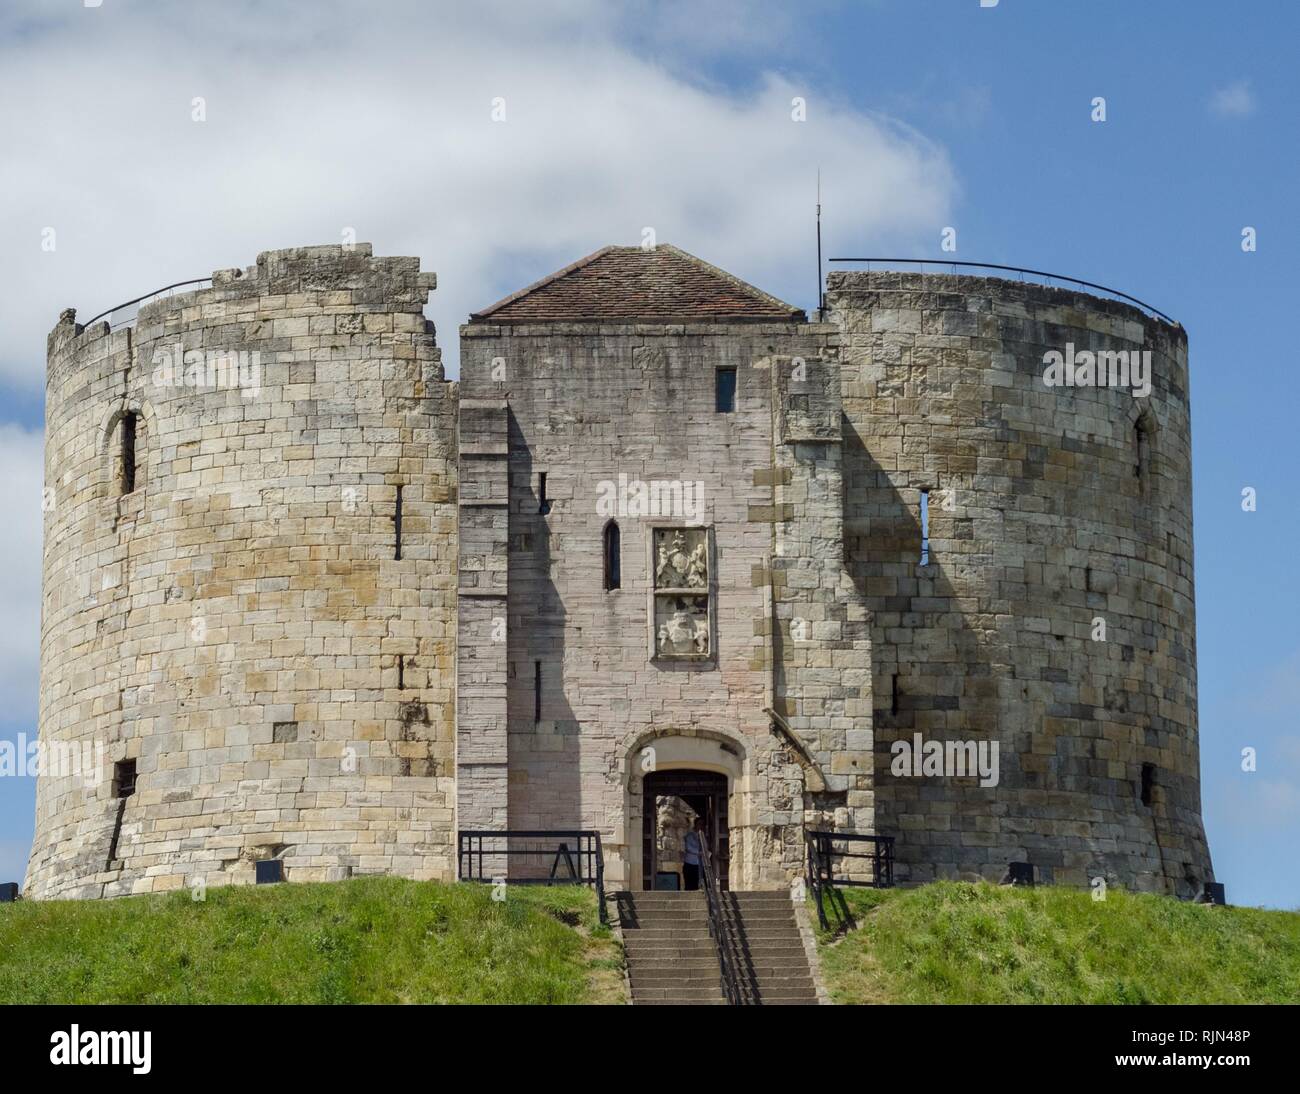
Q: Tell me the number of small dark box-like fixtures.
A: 4